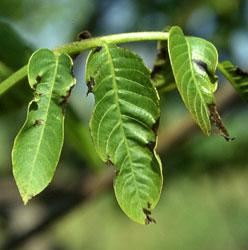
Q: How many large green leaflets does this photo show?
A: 3